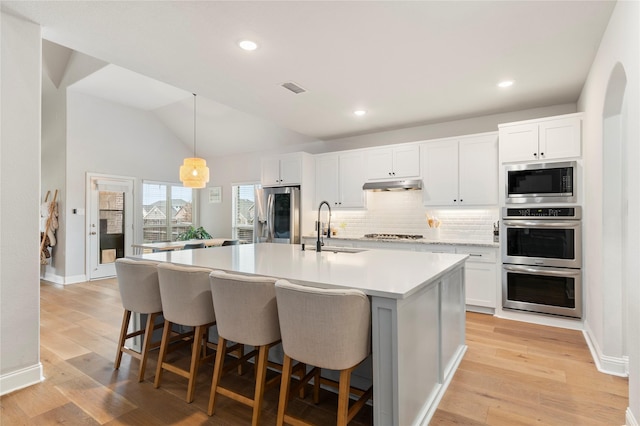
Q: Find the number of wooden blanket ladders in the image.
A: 1